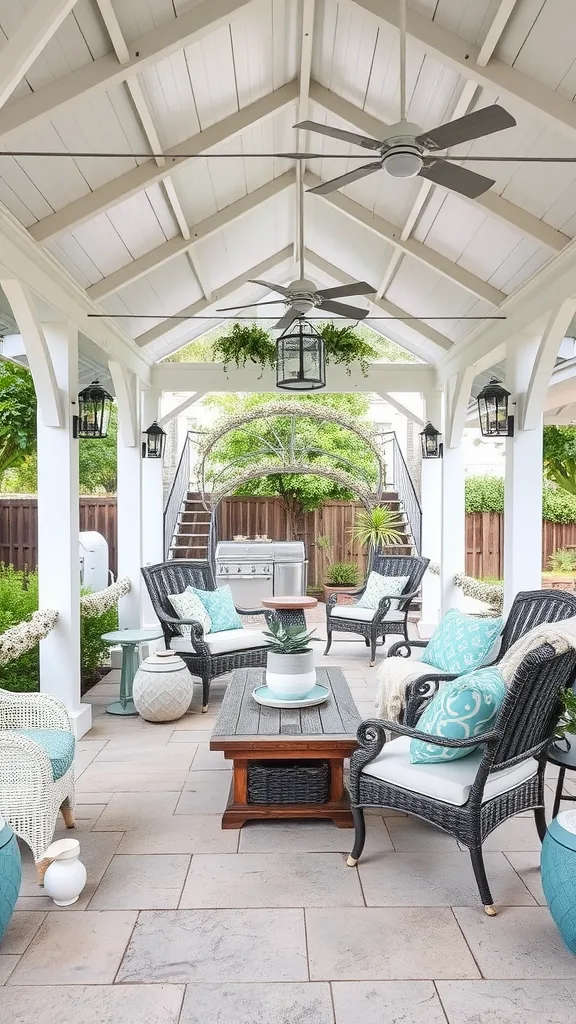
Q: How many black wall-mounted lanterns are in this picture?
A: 4